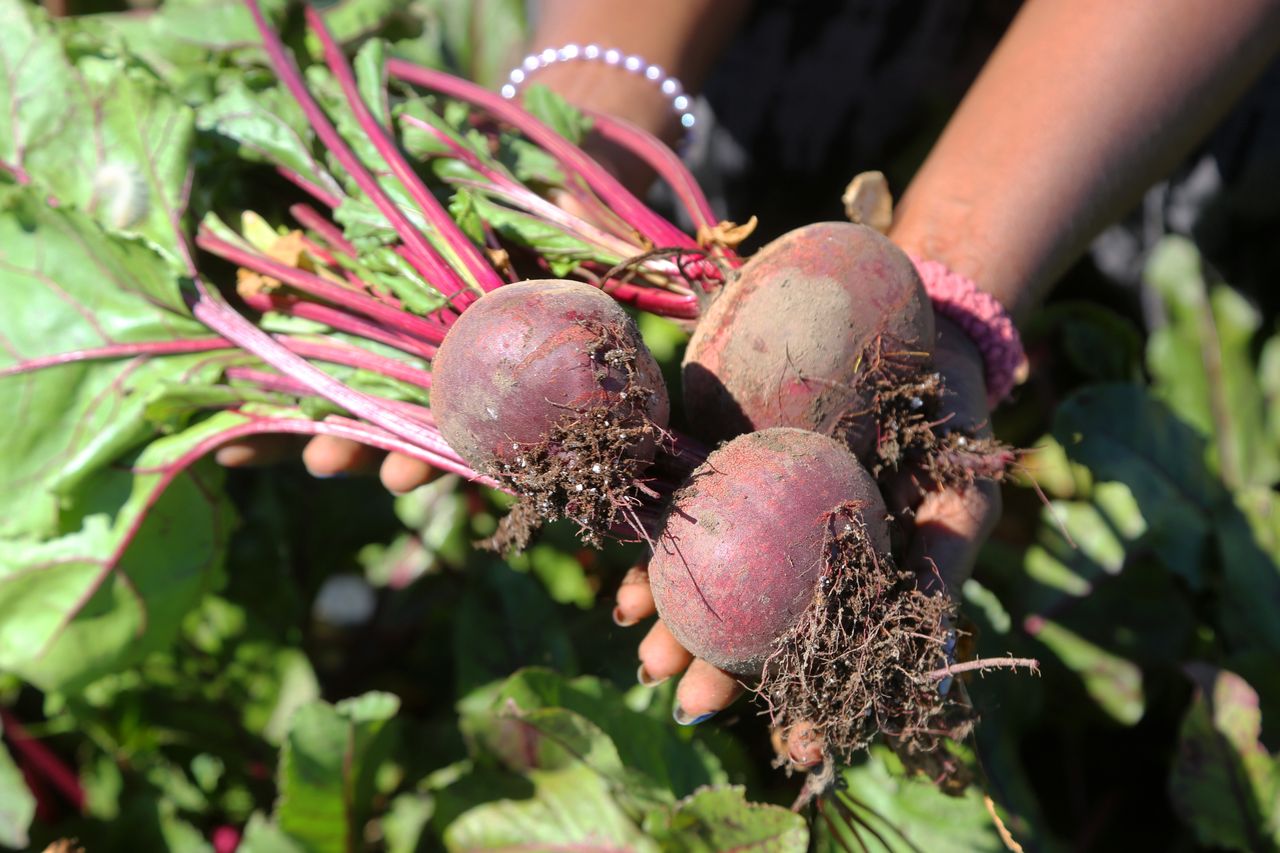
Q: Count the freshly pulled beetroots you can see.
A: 3